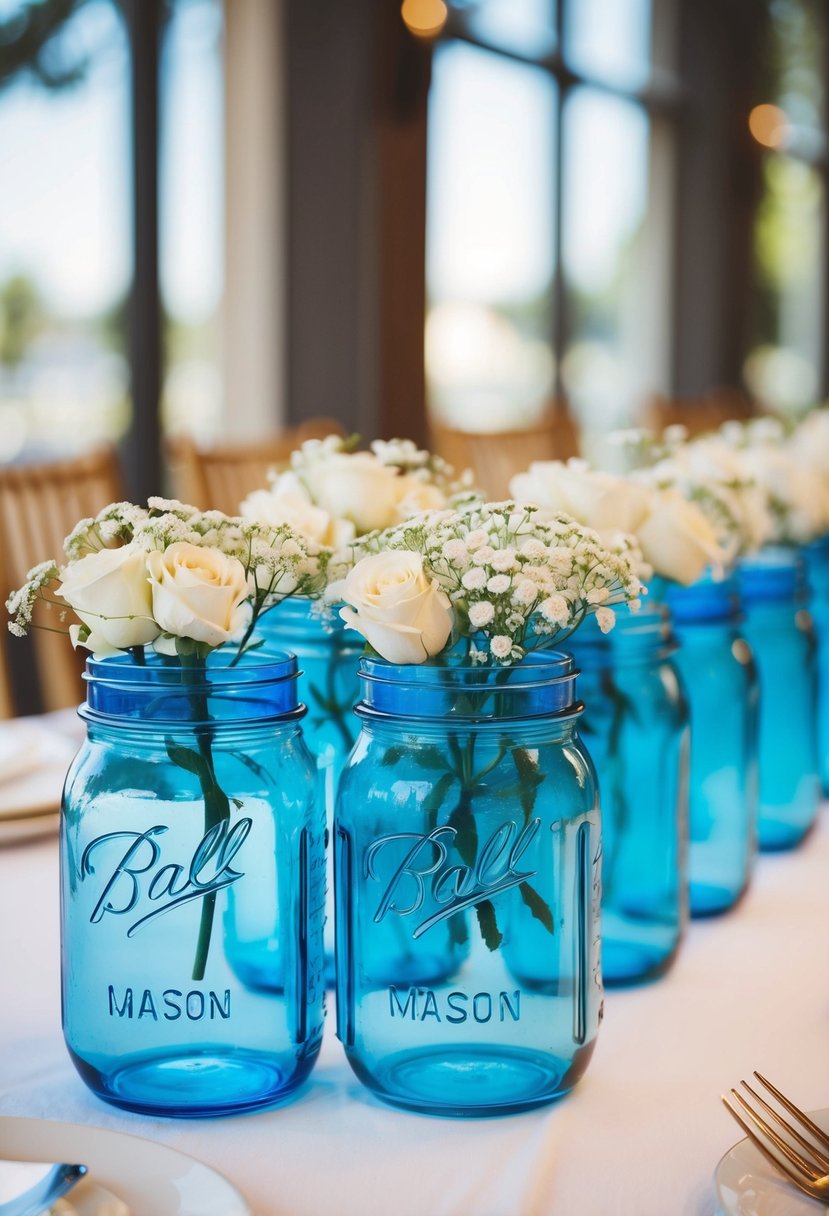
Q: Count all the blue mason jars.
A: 7